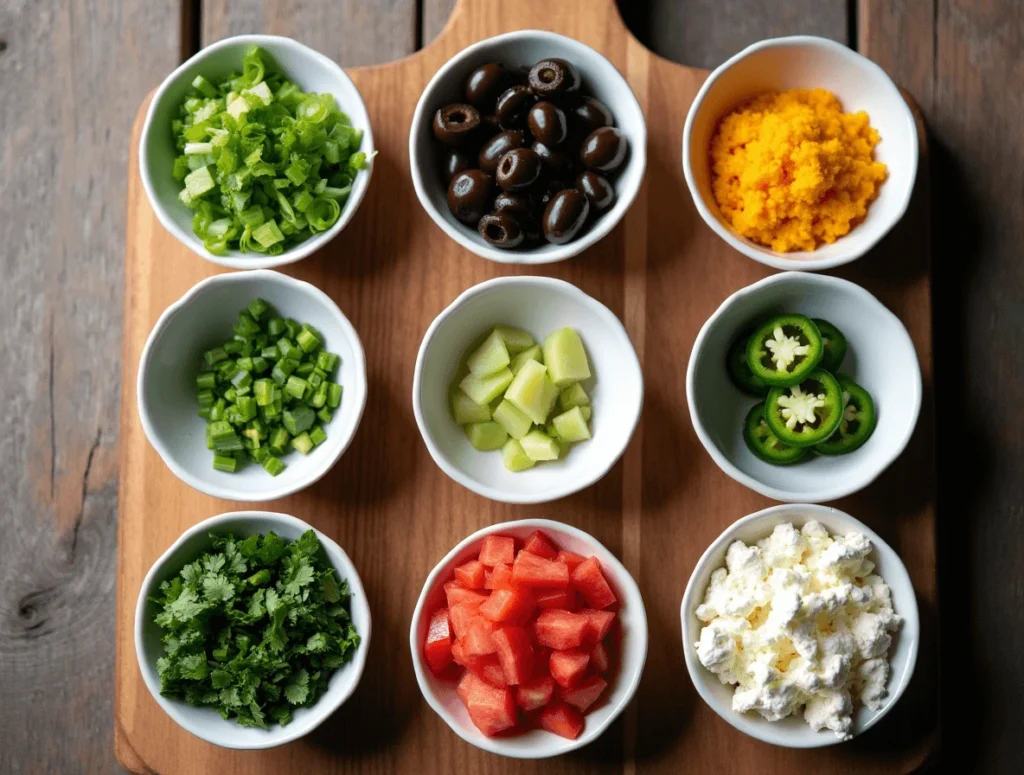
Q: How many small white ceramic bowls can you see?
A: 9